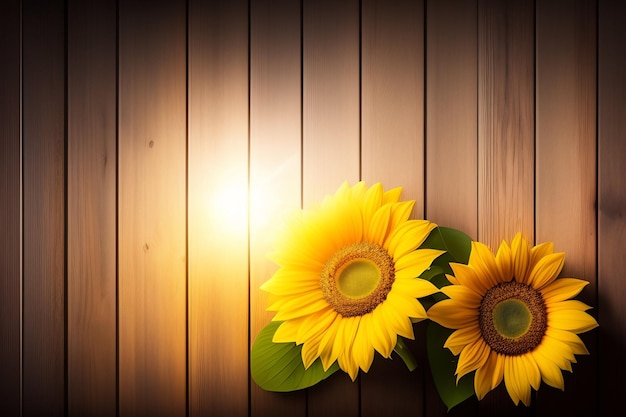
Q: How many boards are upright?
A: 12